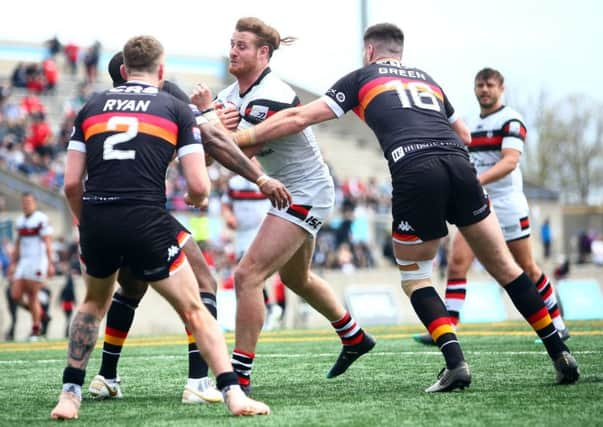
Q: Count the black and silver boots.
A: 2